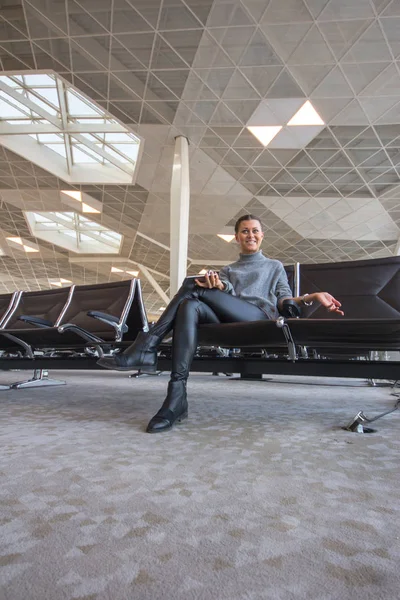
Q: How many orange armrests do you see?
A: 0